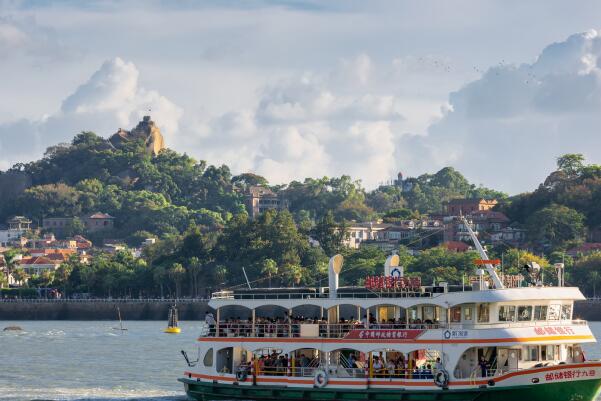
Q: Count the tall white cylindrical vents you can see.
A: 2